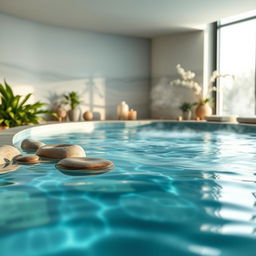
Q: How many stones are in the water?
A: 5